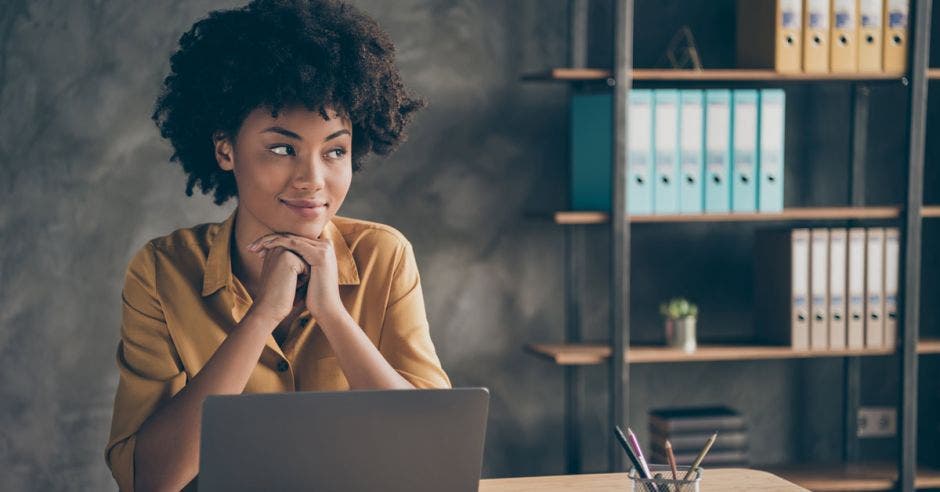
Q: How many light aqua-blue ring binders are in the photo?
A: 6